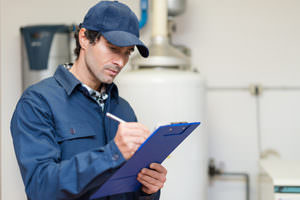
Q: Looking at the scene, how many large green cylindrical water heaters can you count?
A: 0